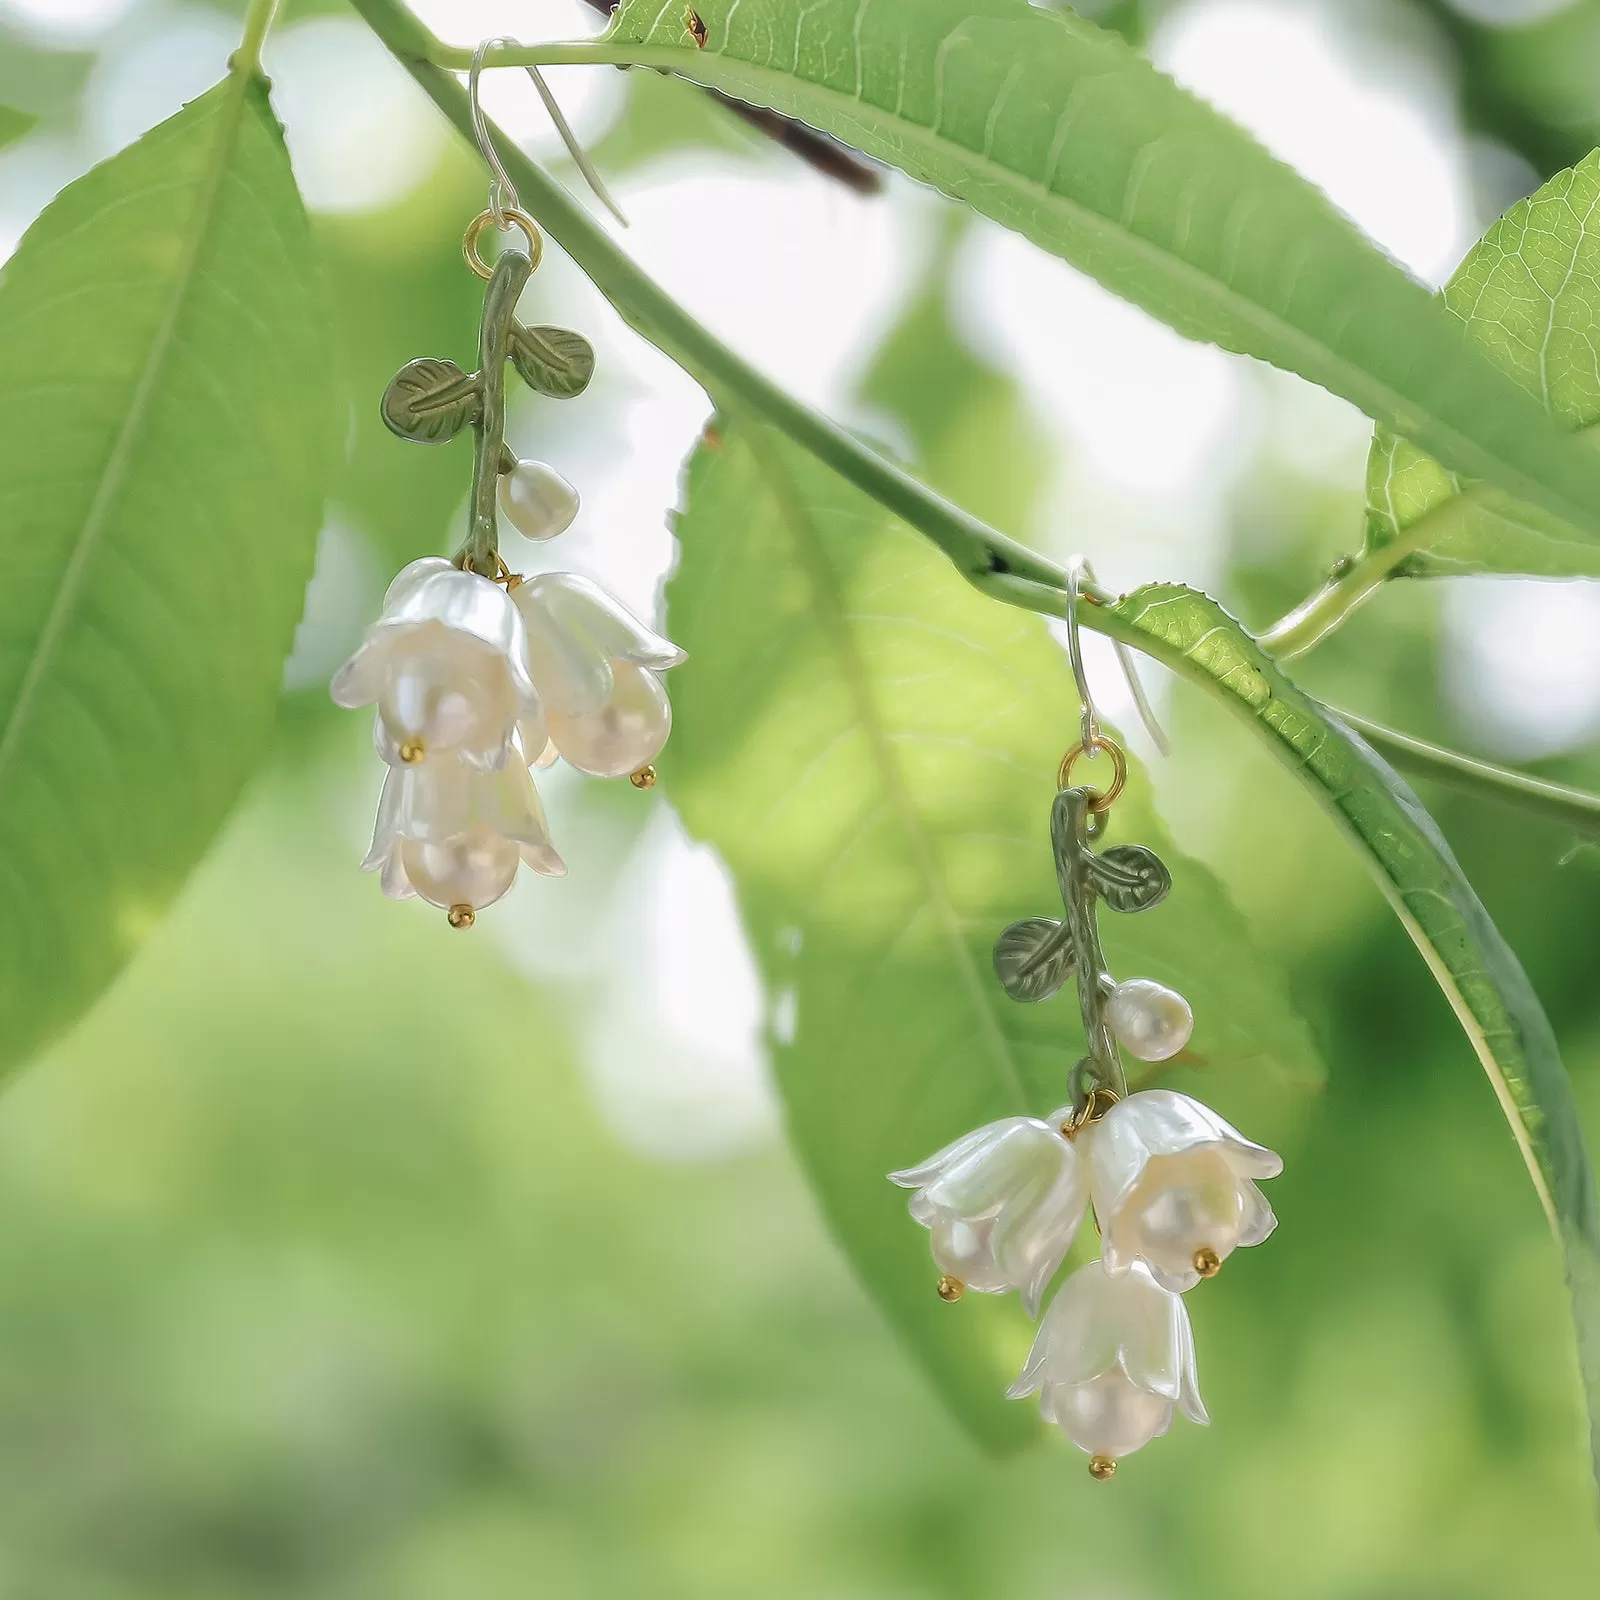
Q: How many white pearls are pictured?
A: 8